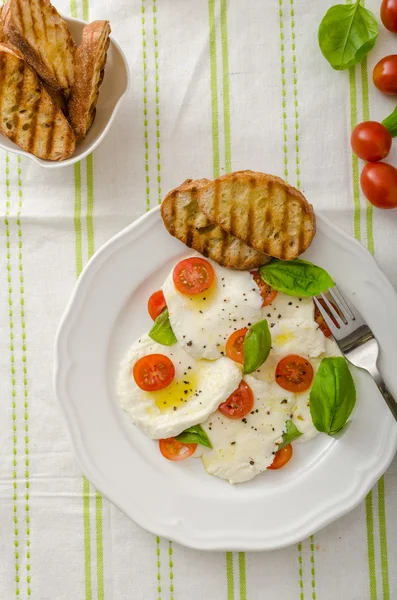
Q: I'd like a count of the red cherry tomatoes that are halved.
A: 10